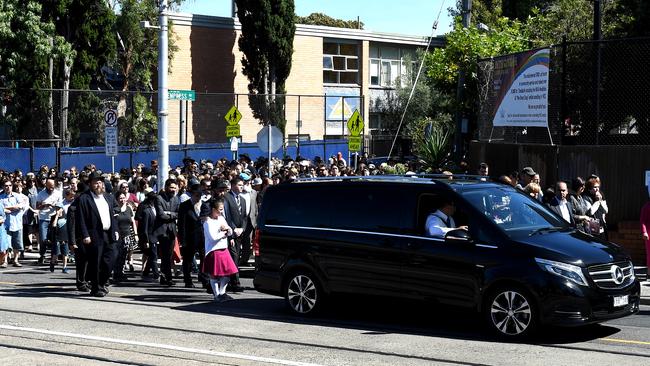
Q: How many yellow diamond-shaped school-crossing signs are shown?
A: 2